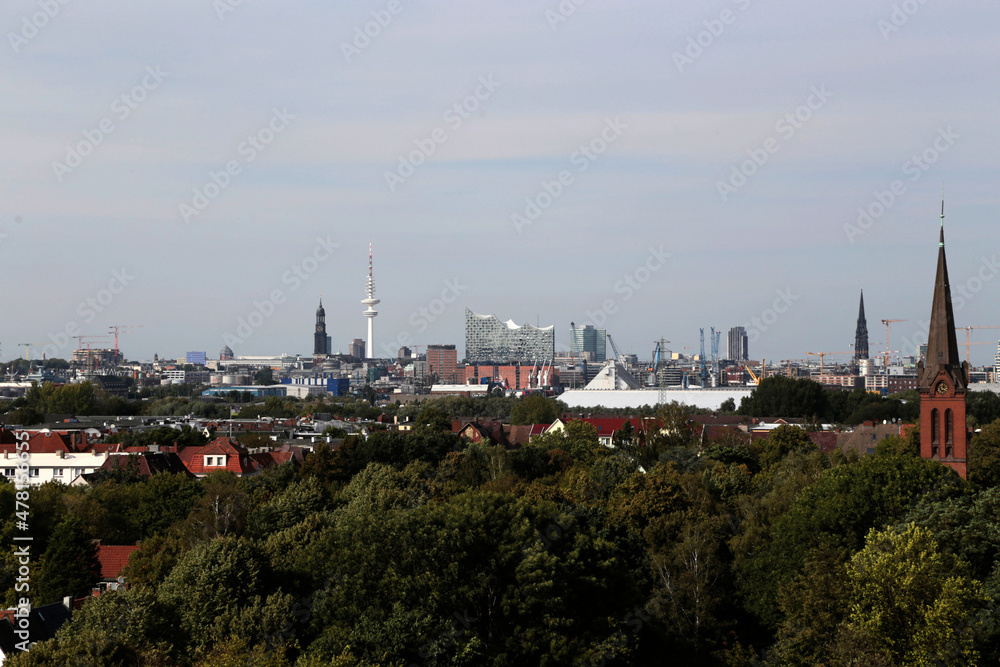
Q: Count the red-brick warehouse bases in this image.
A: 1